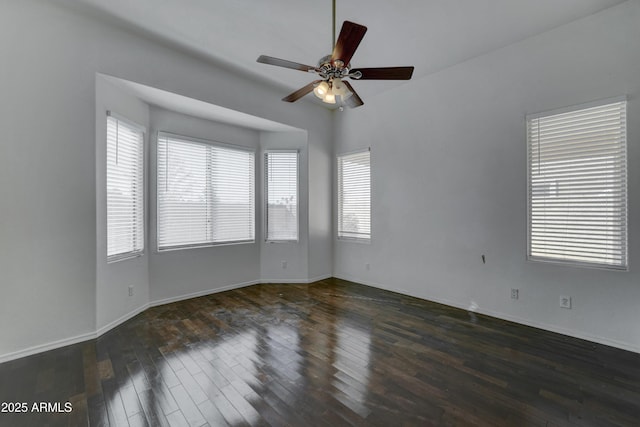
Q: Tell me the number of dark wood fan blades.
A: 5